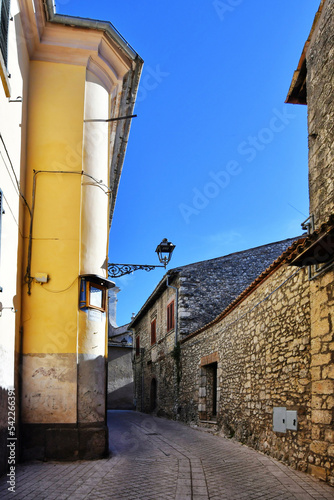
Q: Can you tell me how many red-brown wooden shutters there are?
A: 3